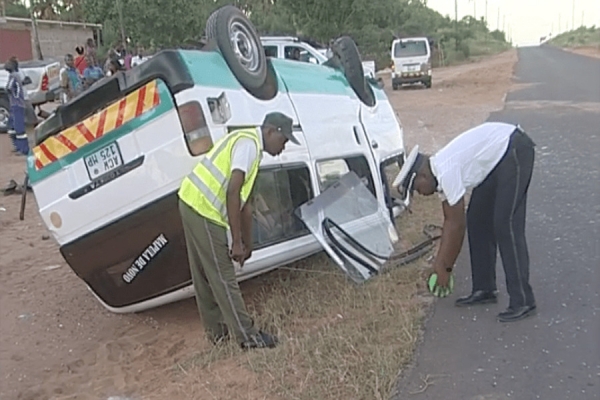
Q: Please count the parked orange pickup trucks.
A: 0